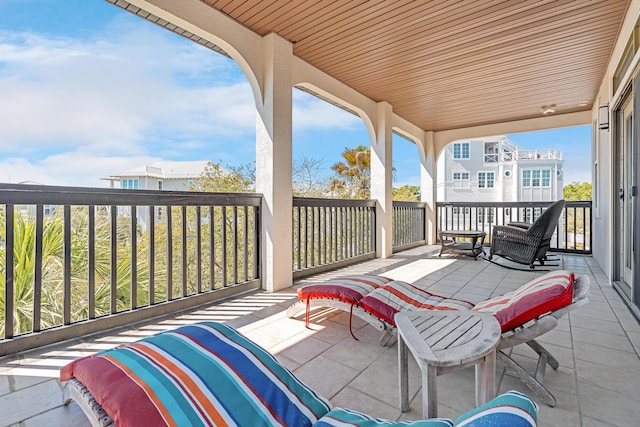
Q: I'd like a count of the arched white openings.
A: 4